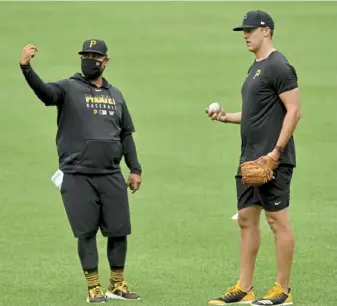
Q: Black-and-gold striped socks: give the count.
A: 2